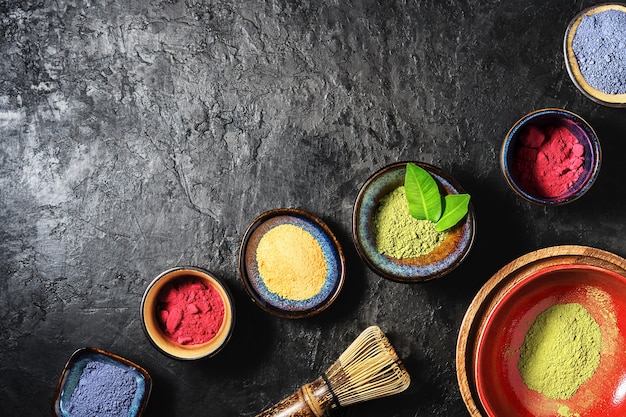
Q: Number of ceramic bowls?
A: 7